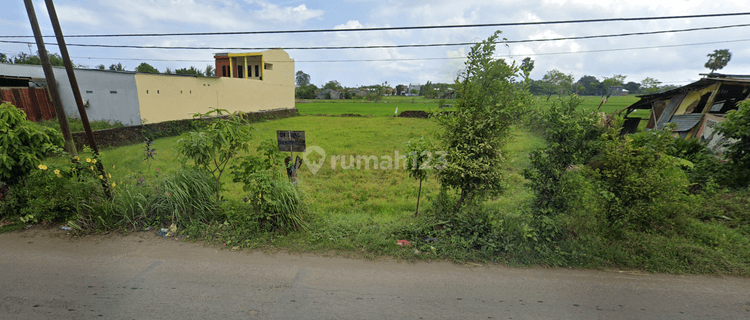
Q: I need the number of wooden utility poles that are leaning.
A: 2